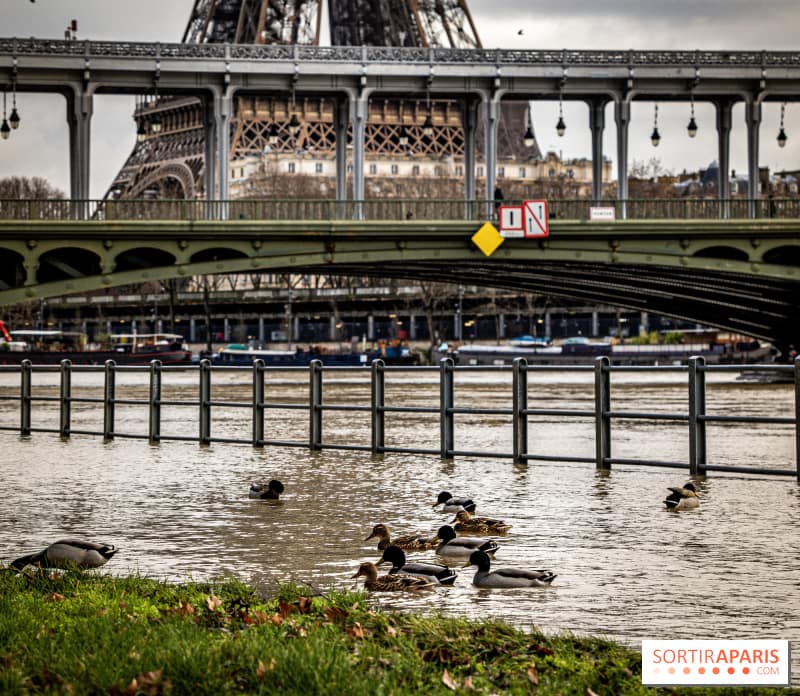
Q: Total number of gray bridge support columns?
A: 12